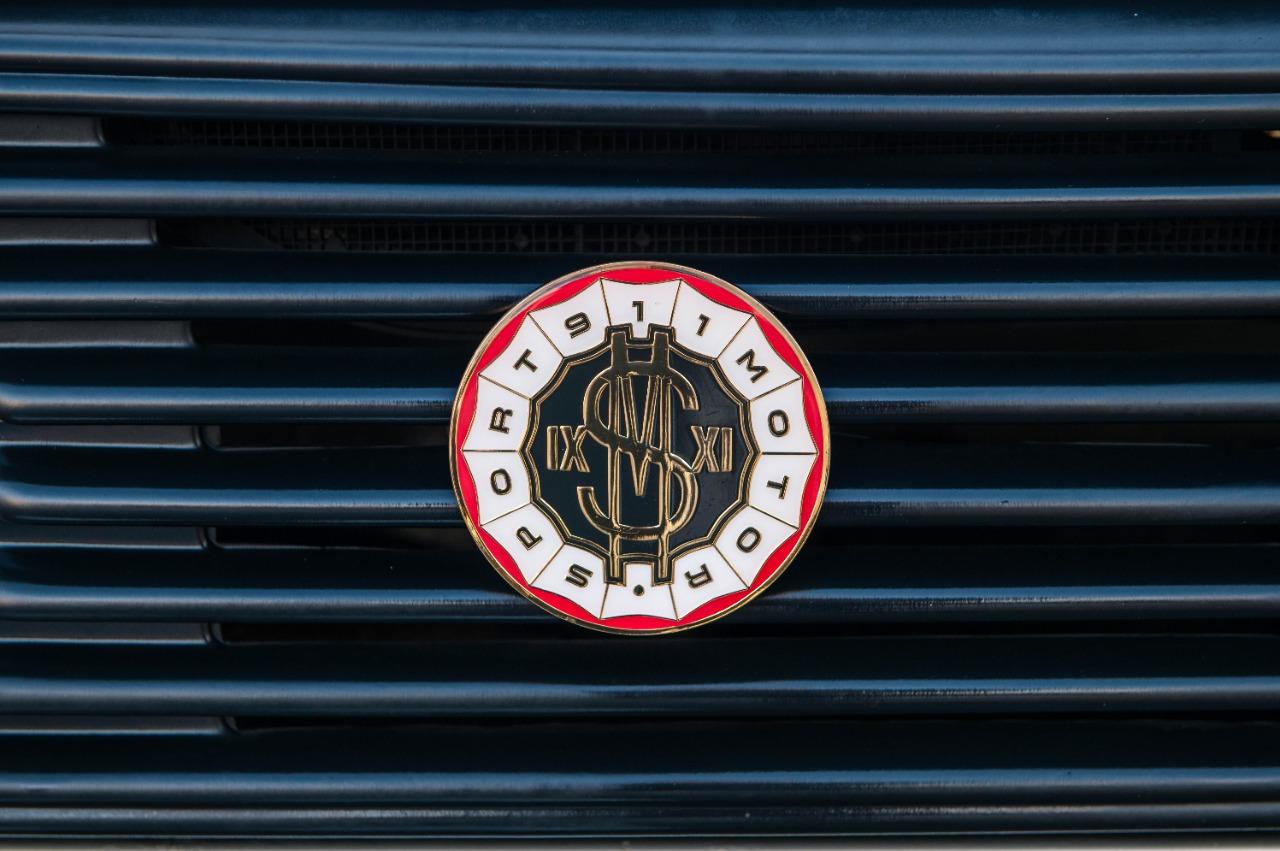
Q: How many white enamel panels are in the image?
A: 14